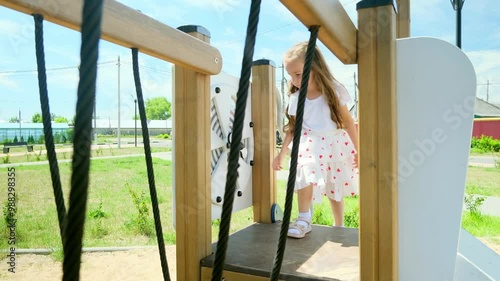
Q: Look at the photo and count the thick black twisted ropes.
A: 5